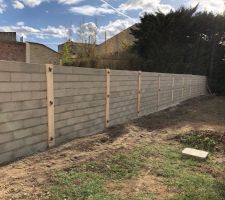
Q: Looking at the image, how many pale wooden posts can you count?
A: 7